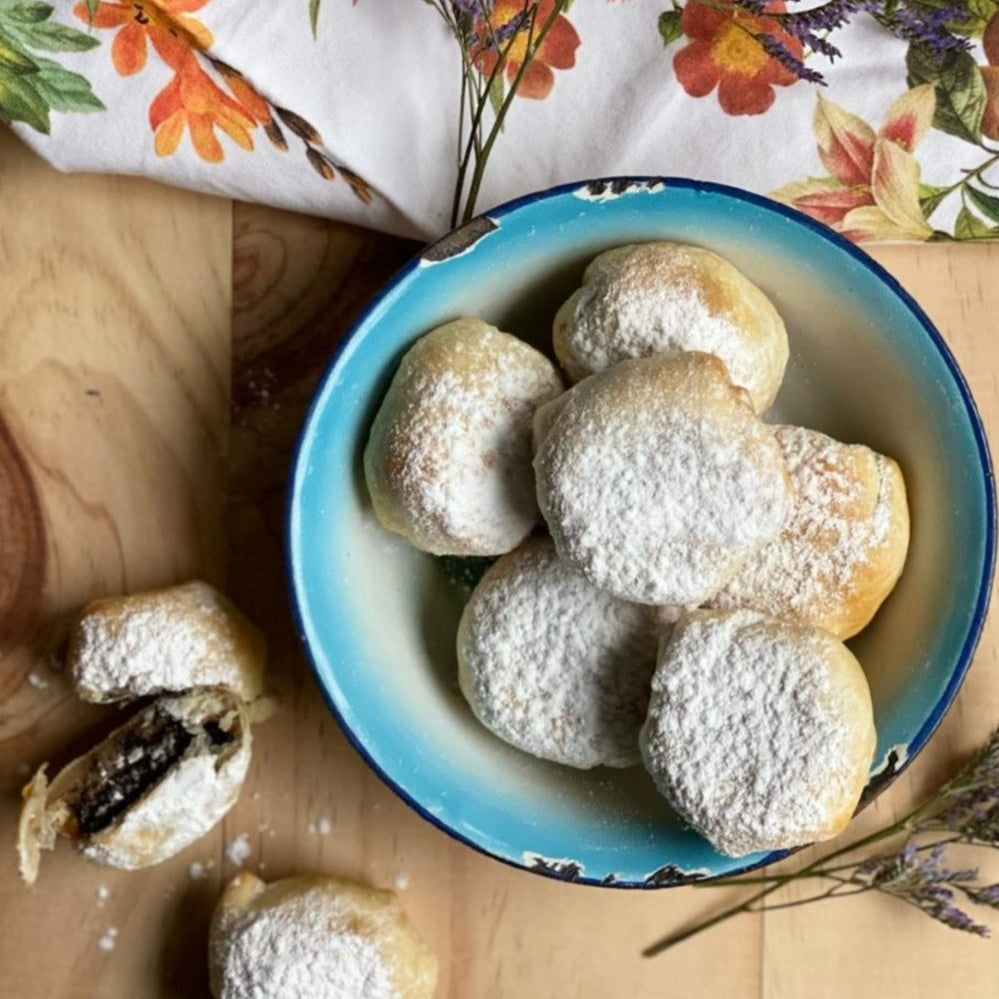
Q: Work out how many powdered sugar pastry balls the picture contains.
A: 8